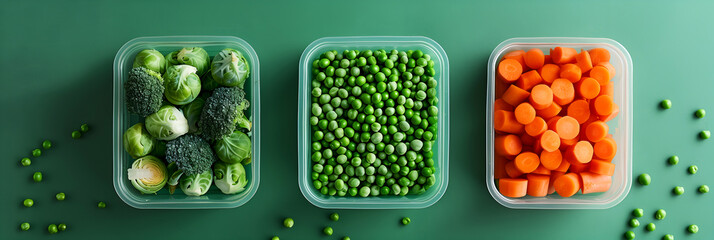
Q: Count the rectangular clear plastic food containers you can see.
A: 3